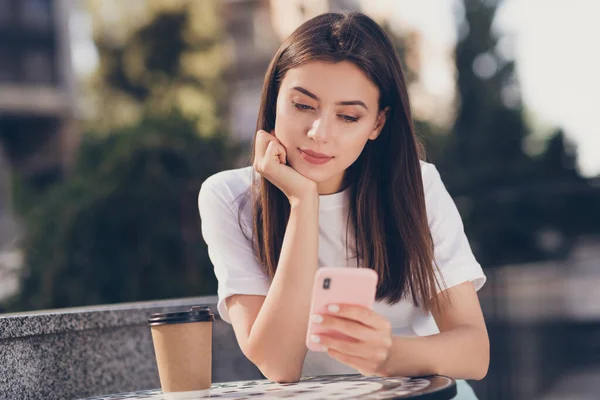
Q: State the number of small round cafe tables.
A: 1